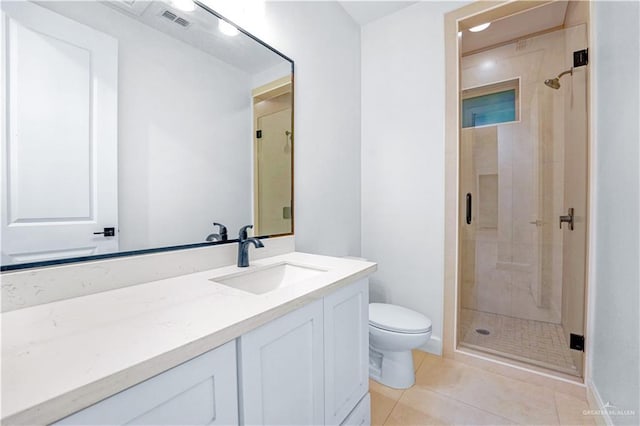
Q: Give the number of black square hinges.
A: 2